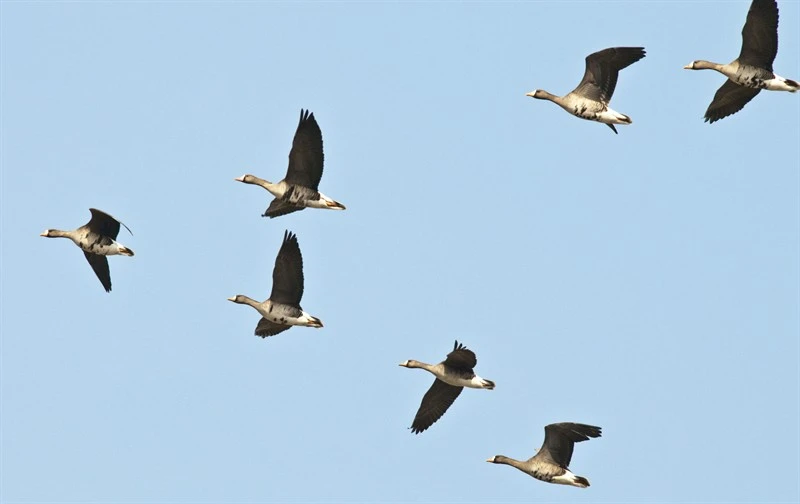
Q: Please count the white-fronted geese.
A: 7